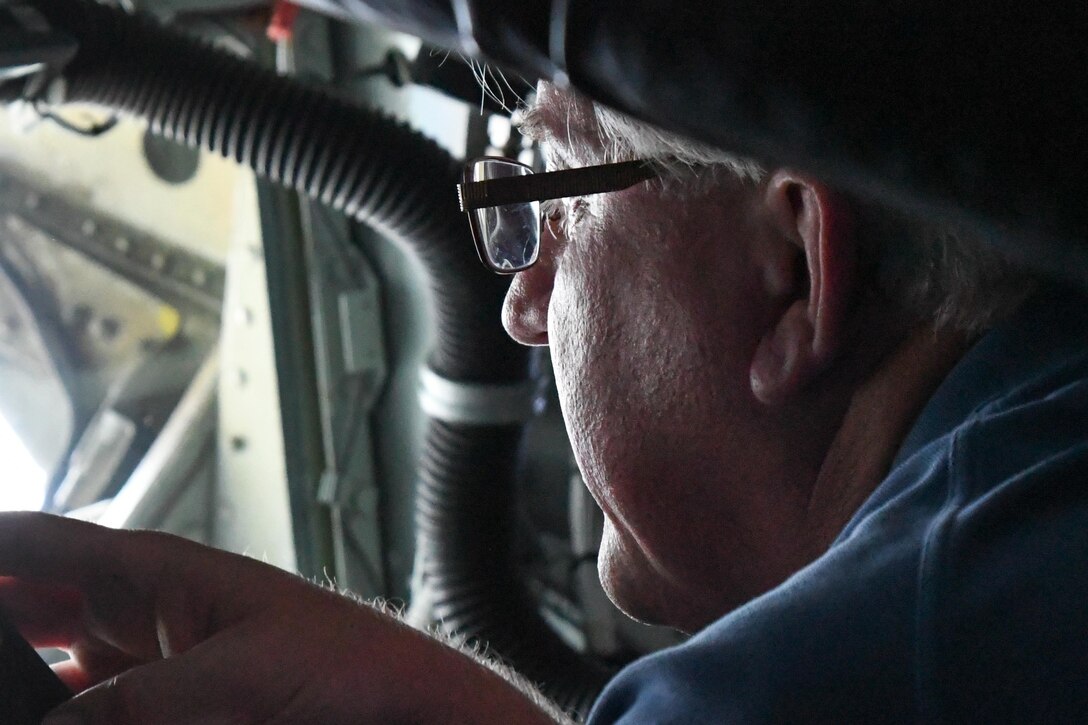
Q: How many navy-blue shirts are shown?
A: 1